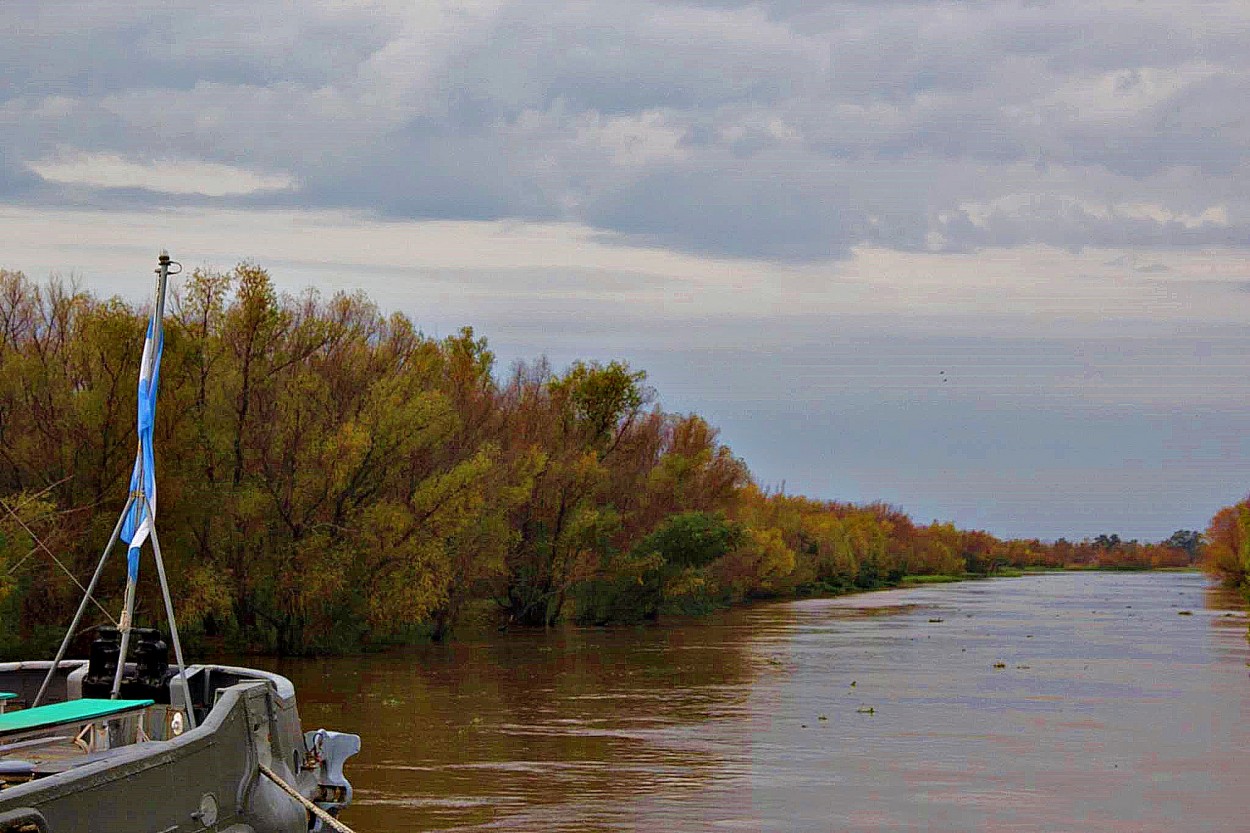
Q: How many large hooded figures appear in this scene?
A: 0